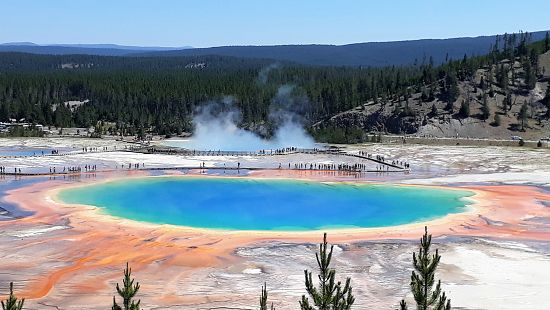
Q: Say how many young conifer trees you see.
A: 5